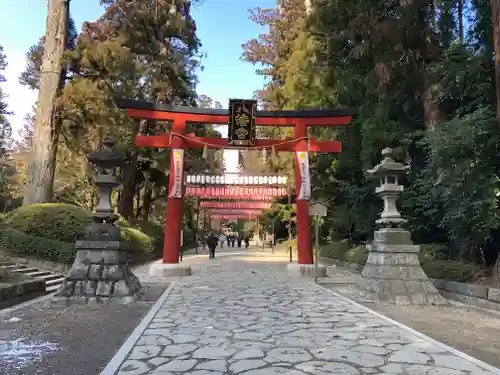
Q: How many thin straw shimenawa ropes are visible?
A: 1